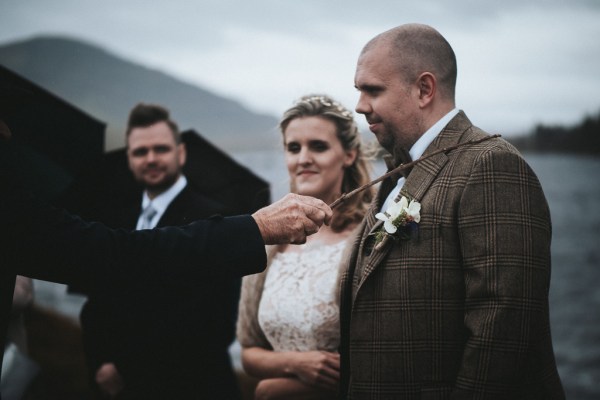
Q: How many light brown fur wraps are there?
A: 1